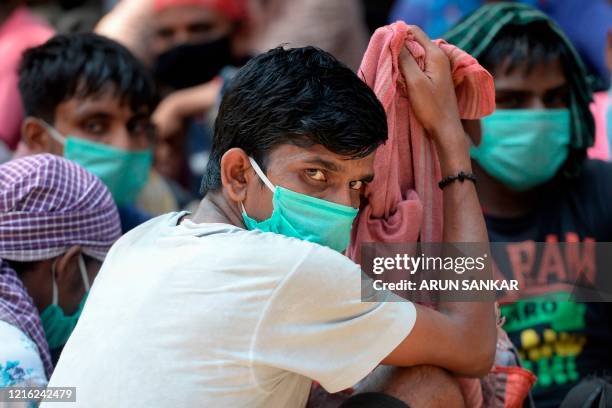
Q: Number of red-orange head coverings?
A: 1